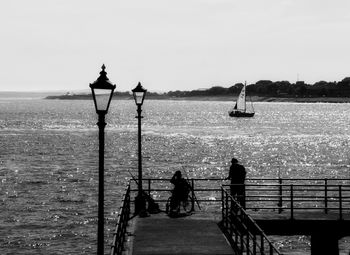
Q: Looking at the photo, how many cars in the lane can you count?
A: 0